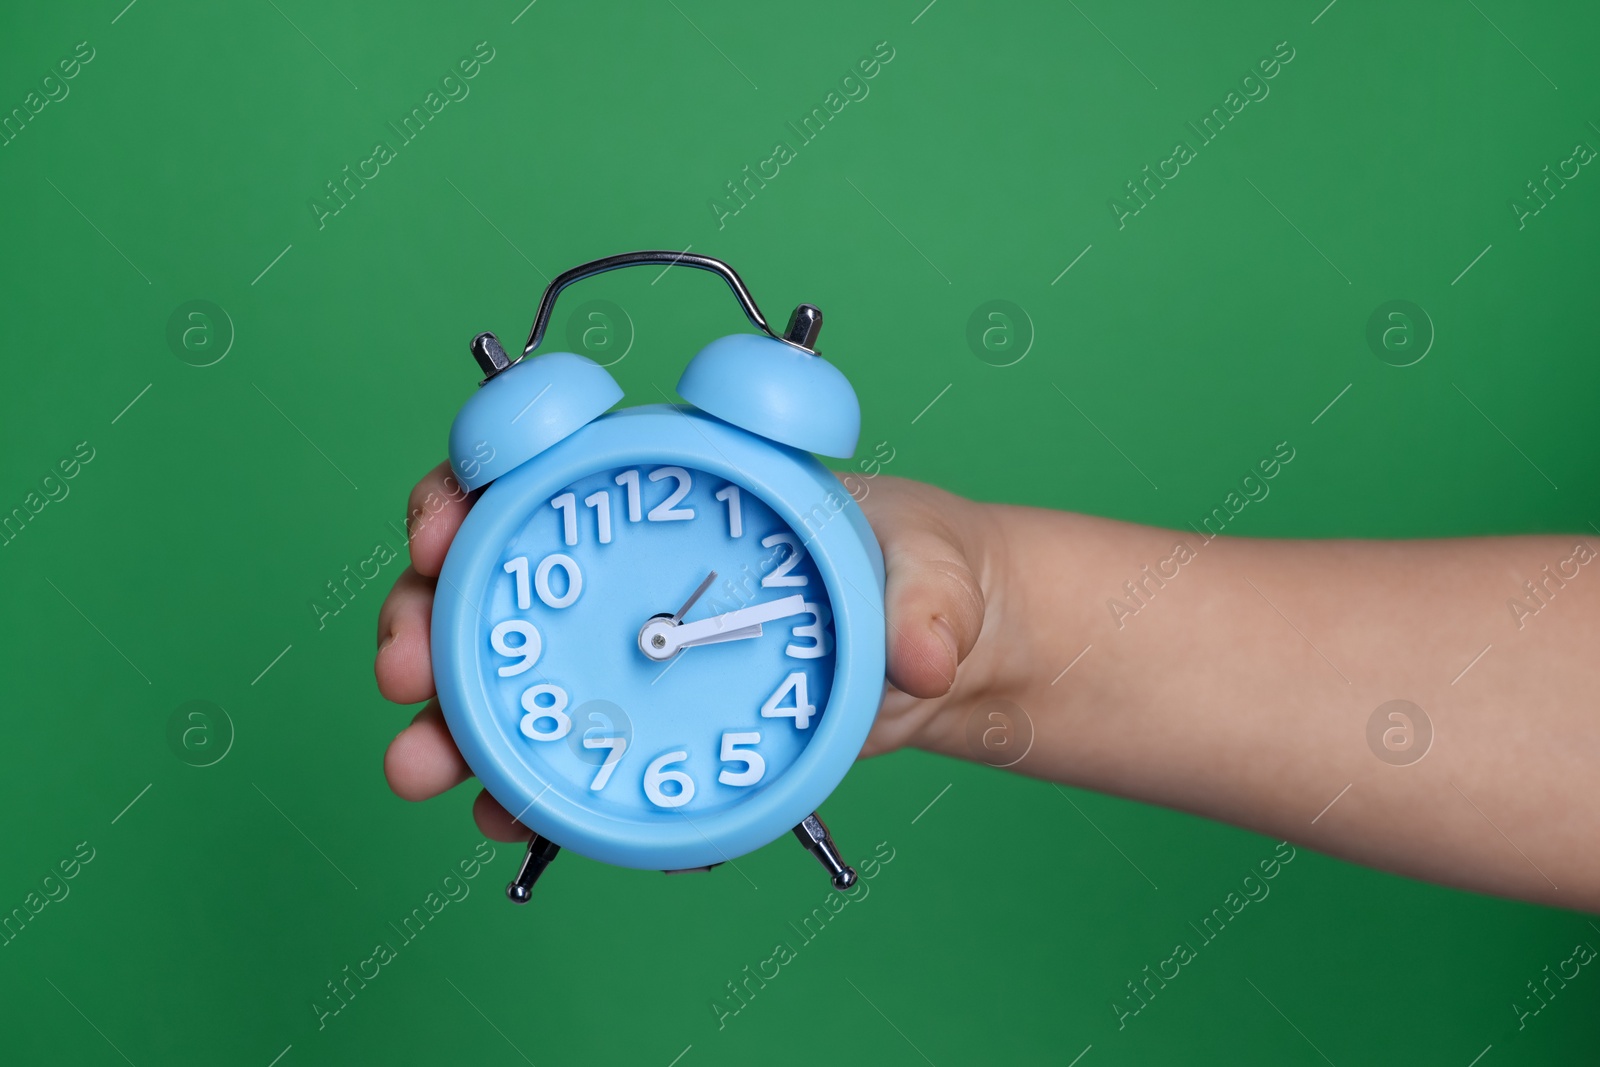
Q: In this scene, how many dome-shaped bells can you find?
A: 2